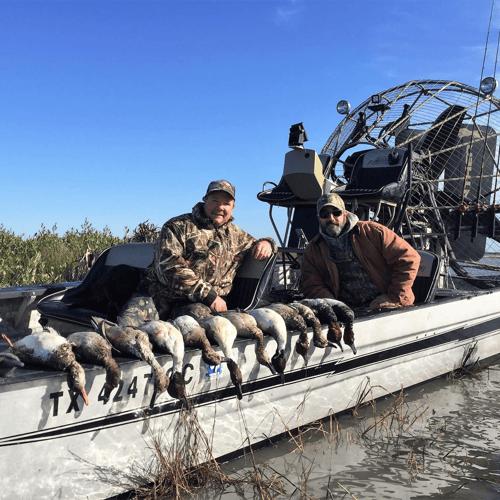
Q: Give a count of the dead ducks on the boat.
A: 12